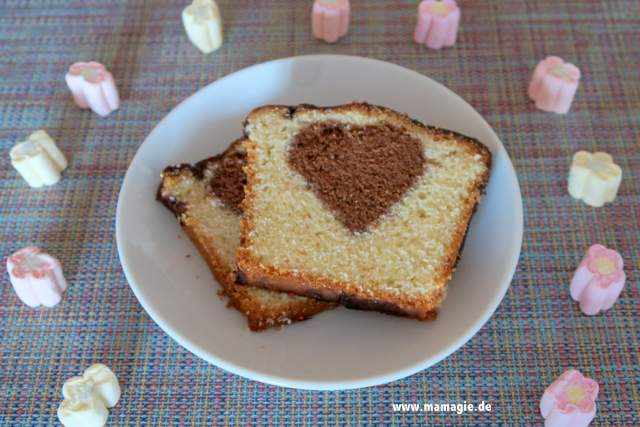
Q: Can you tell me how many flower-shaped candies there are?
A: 11